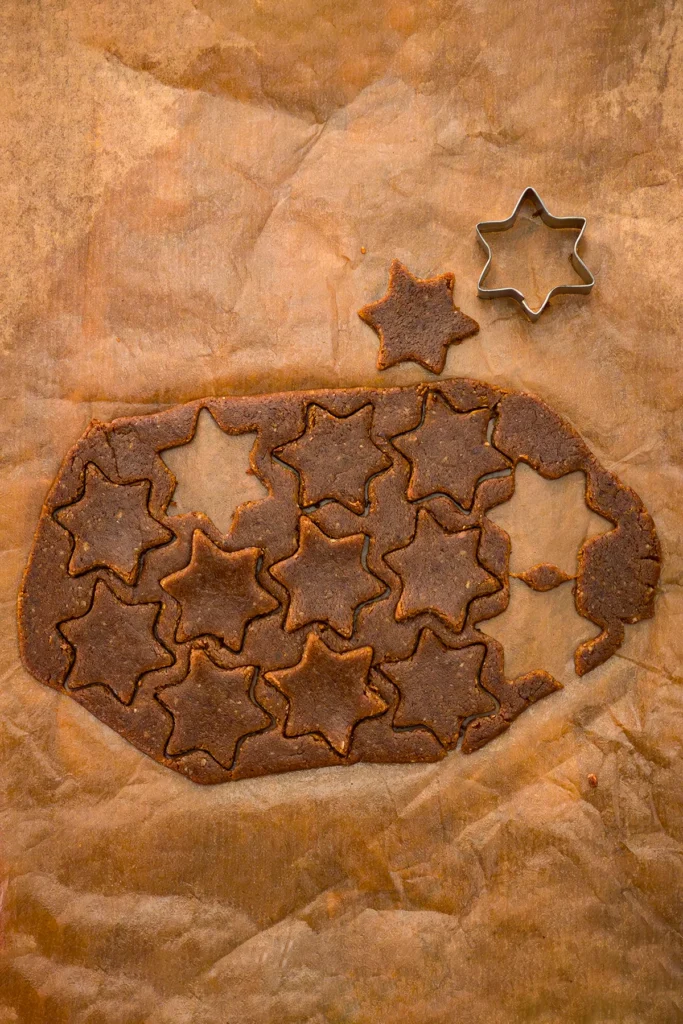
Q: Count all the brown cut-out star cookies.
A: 11